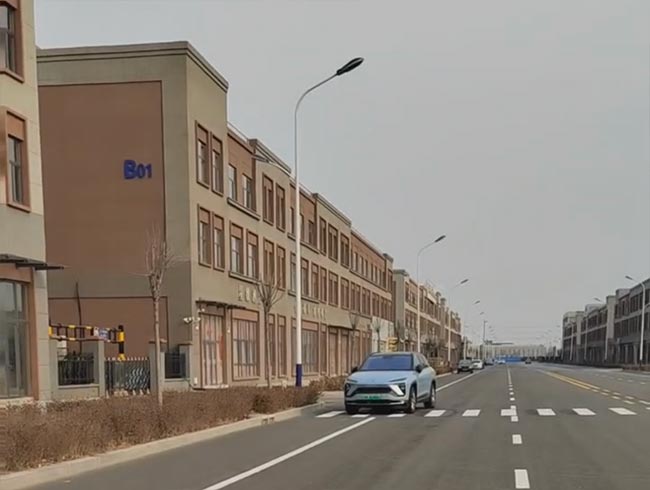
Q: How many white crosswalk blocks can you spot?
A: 9